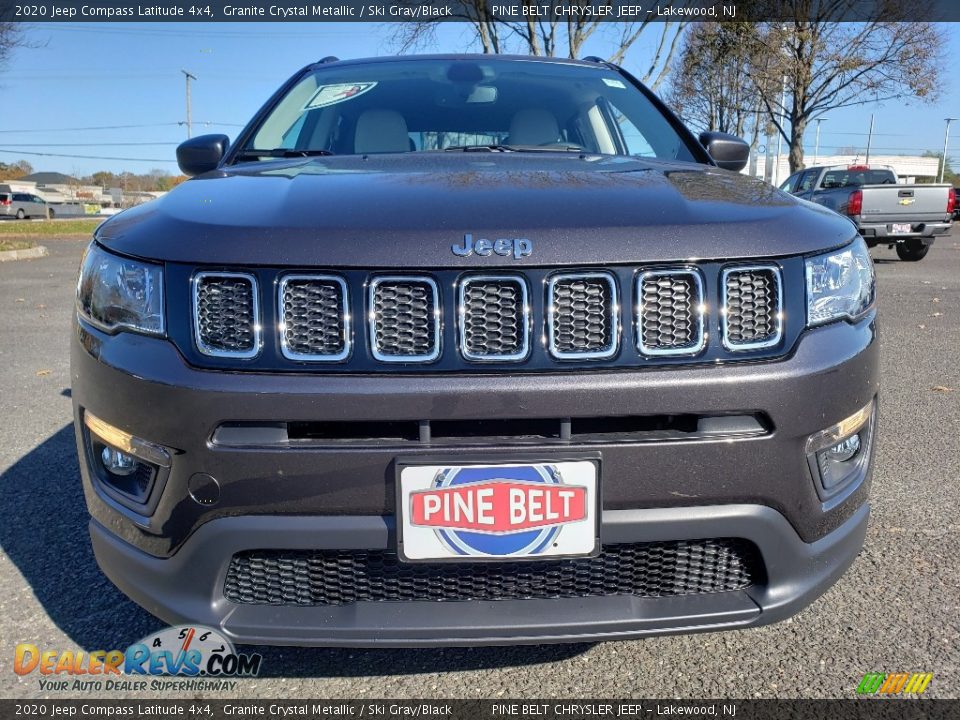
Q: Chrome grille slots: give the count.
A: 7